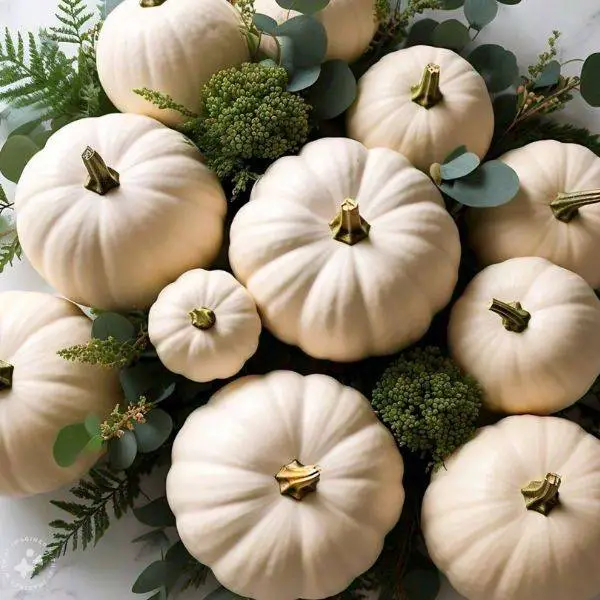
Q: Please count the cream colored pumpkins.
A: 11